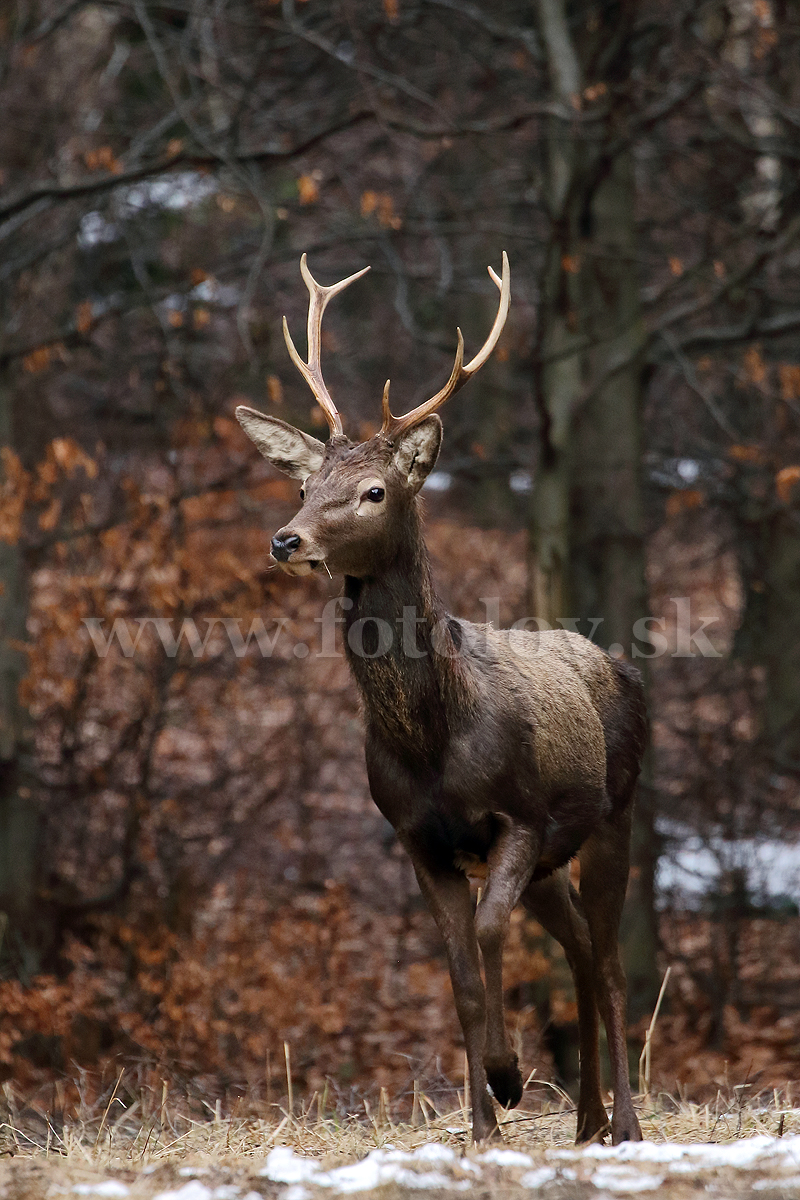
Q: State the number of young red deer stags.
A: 1